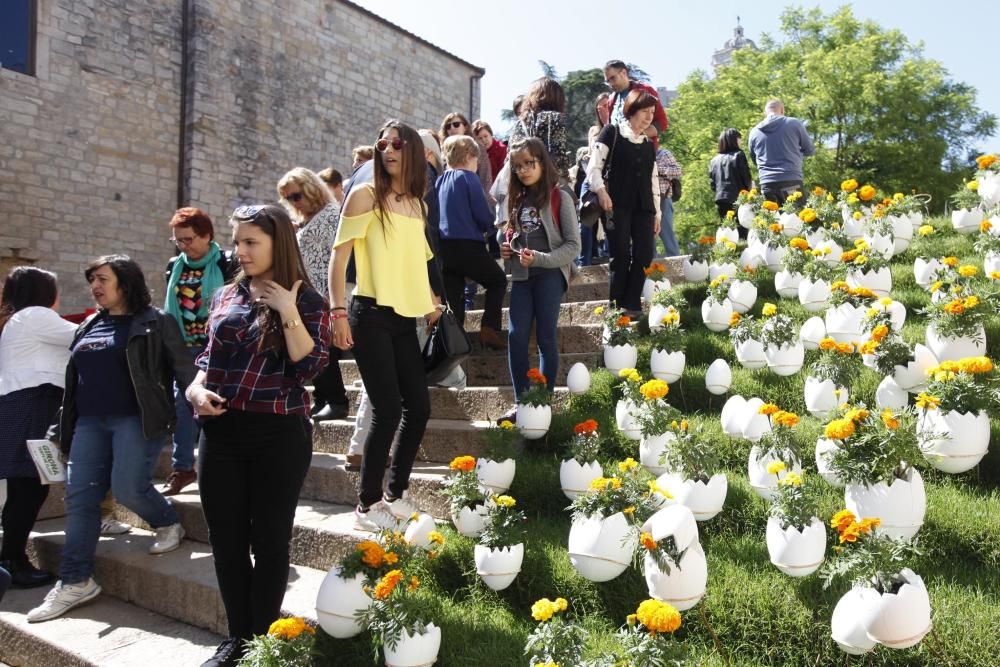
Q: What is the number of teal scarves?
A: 1